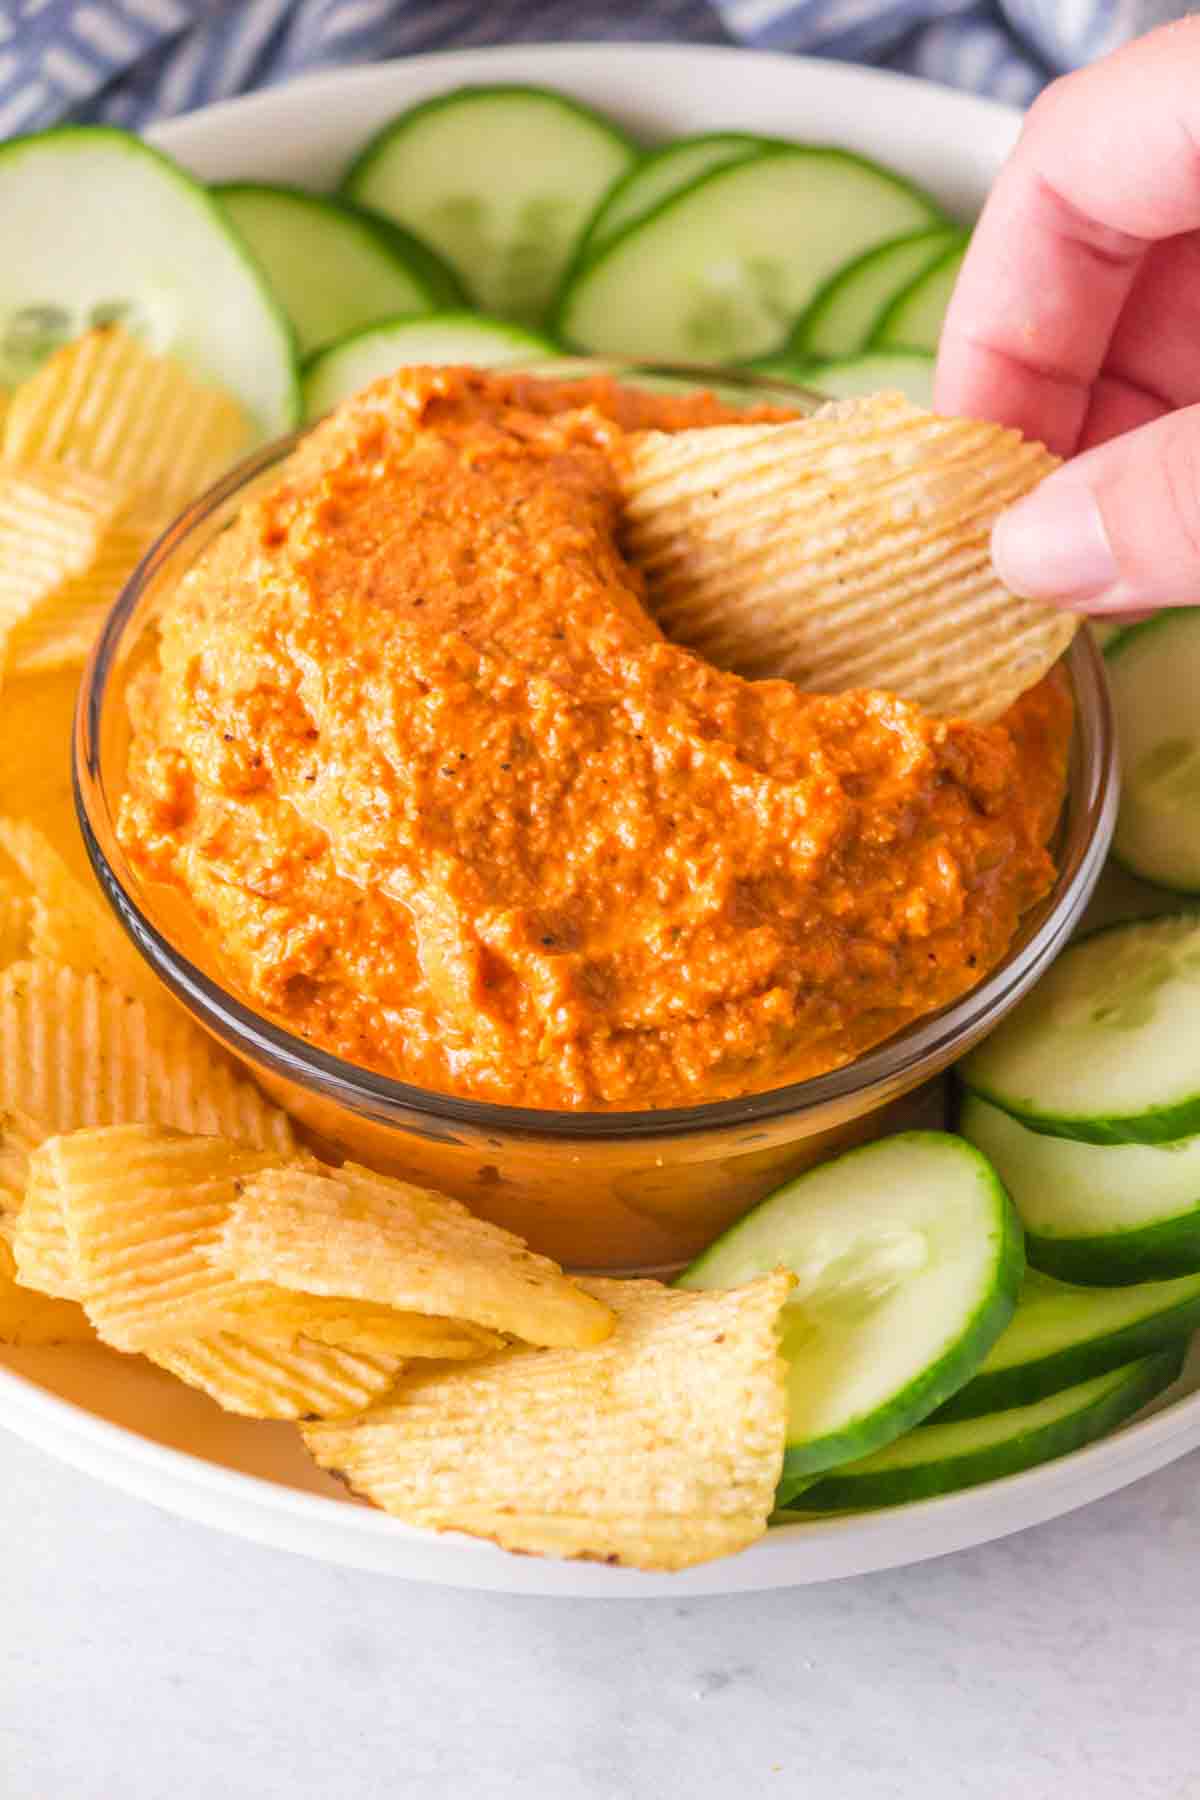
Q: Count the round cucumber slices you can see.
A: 15